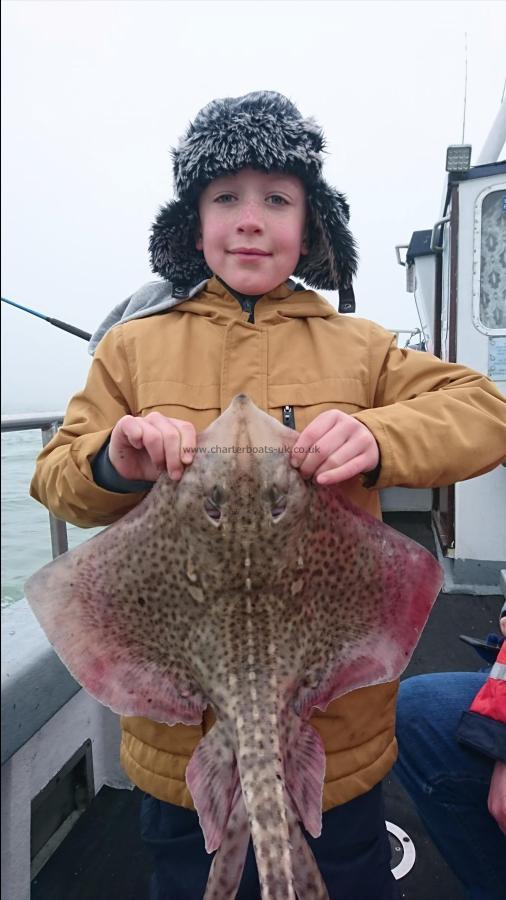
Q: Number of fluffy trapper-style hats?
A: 1